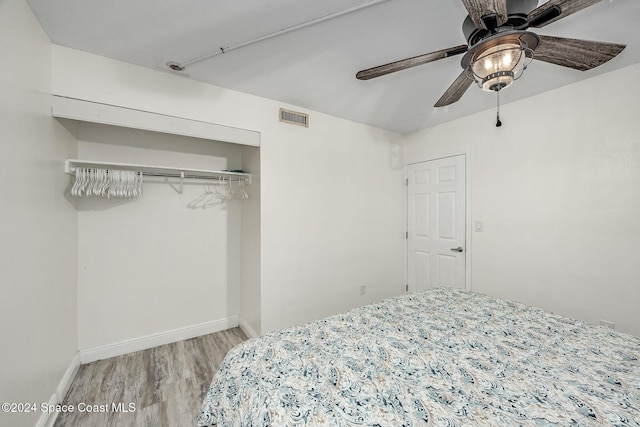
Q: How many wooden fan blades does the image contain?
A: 5